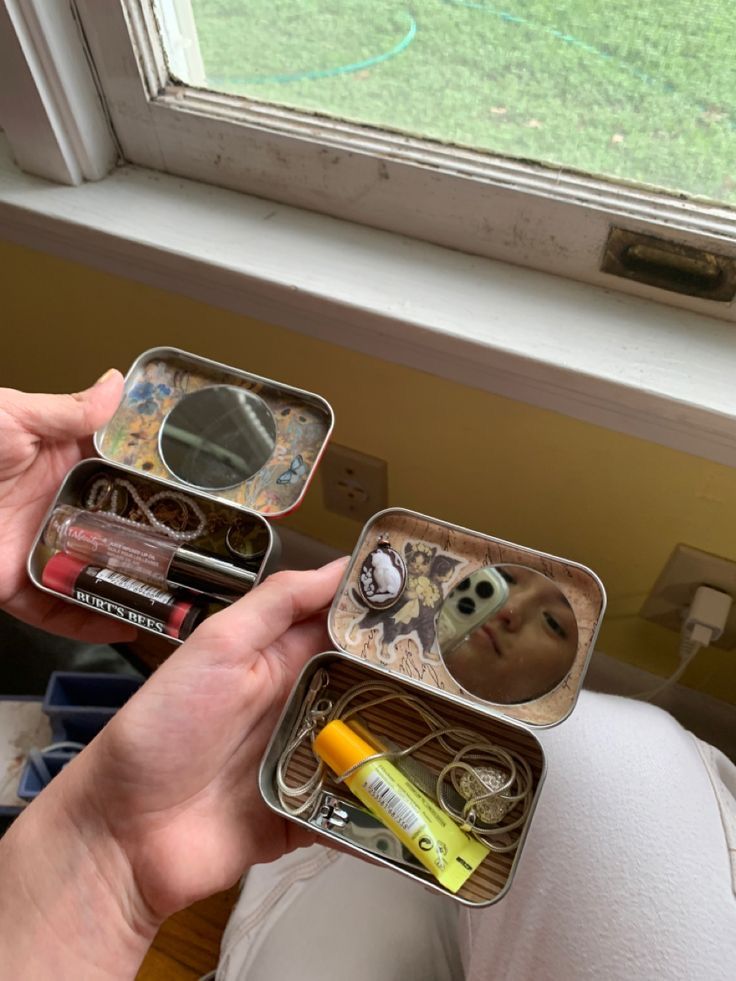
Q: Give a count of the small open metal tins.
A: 2